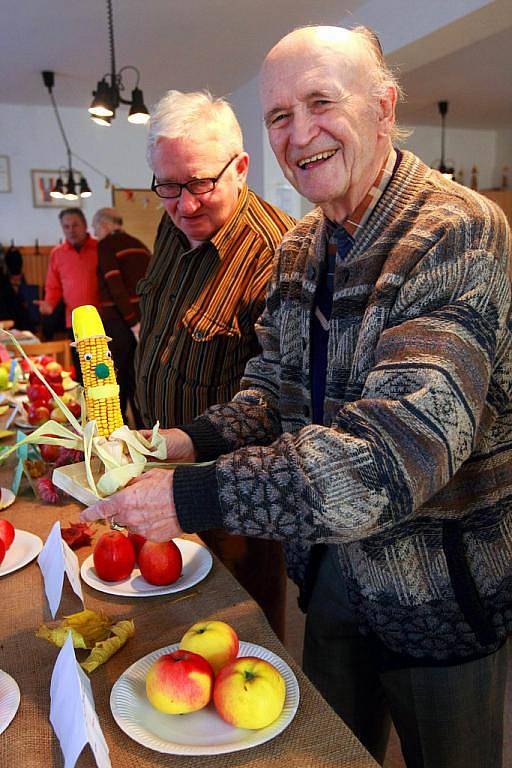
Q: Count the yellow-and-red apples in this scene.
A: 3